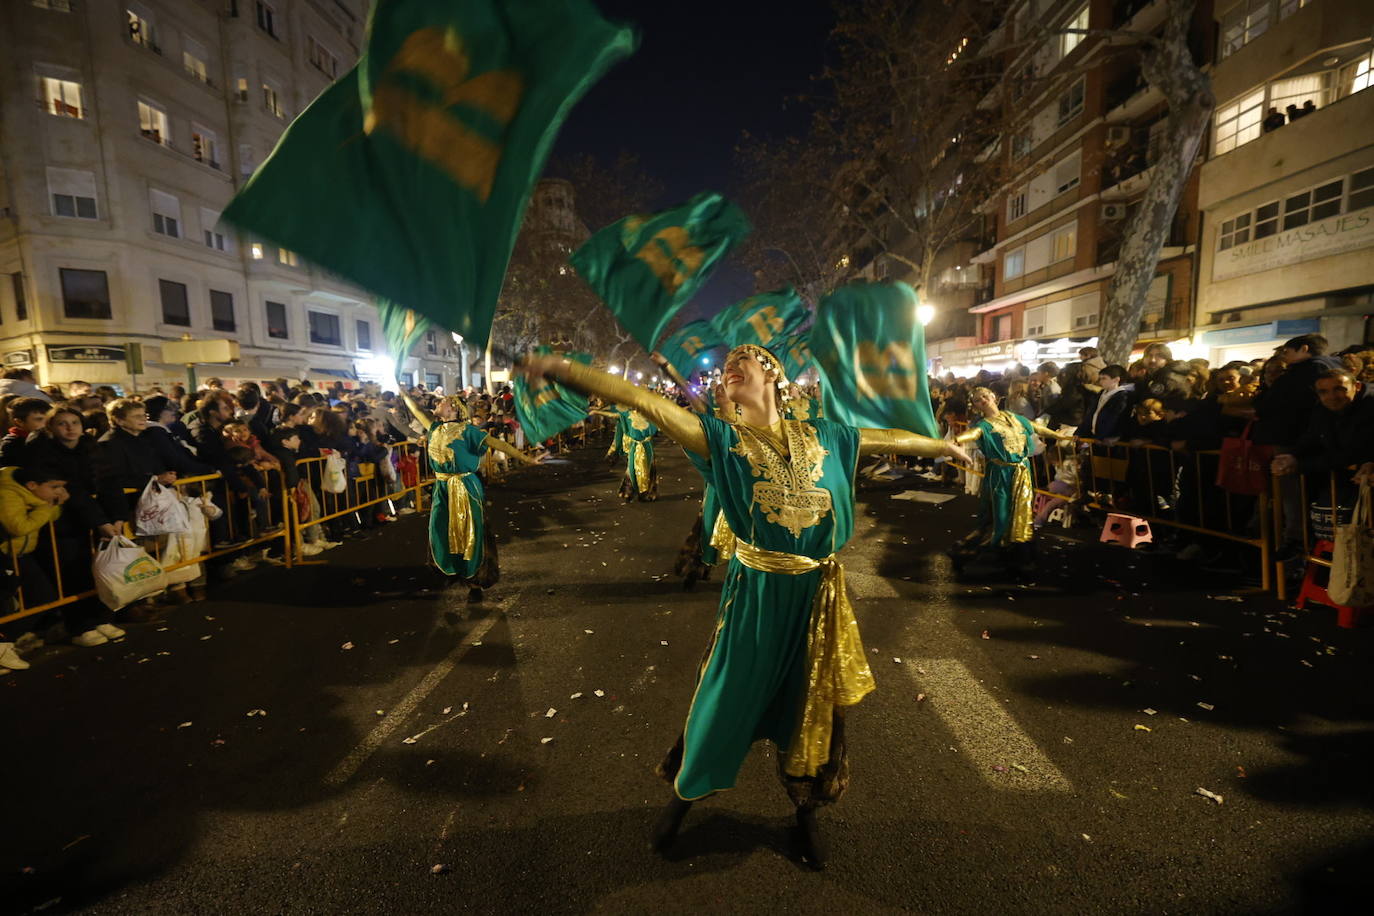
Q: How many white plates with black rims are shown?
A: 0